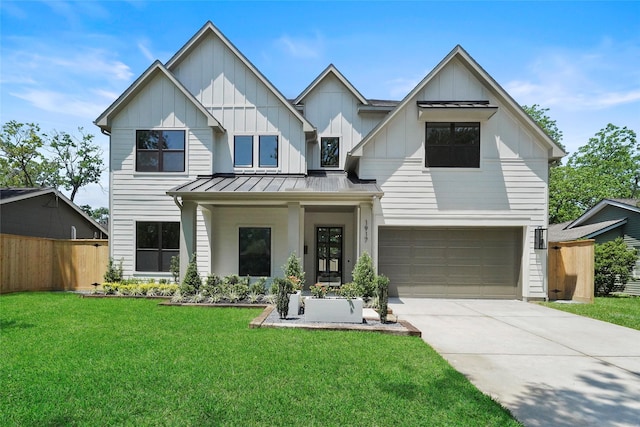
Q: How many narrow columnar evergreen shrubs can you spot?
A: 2